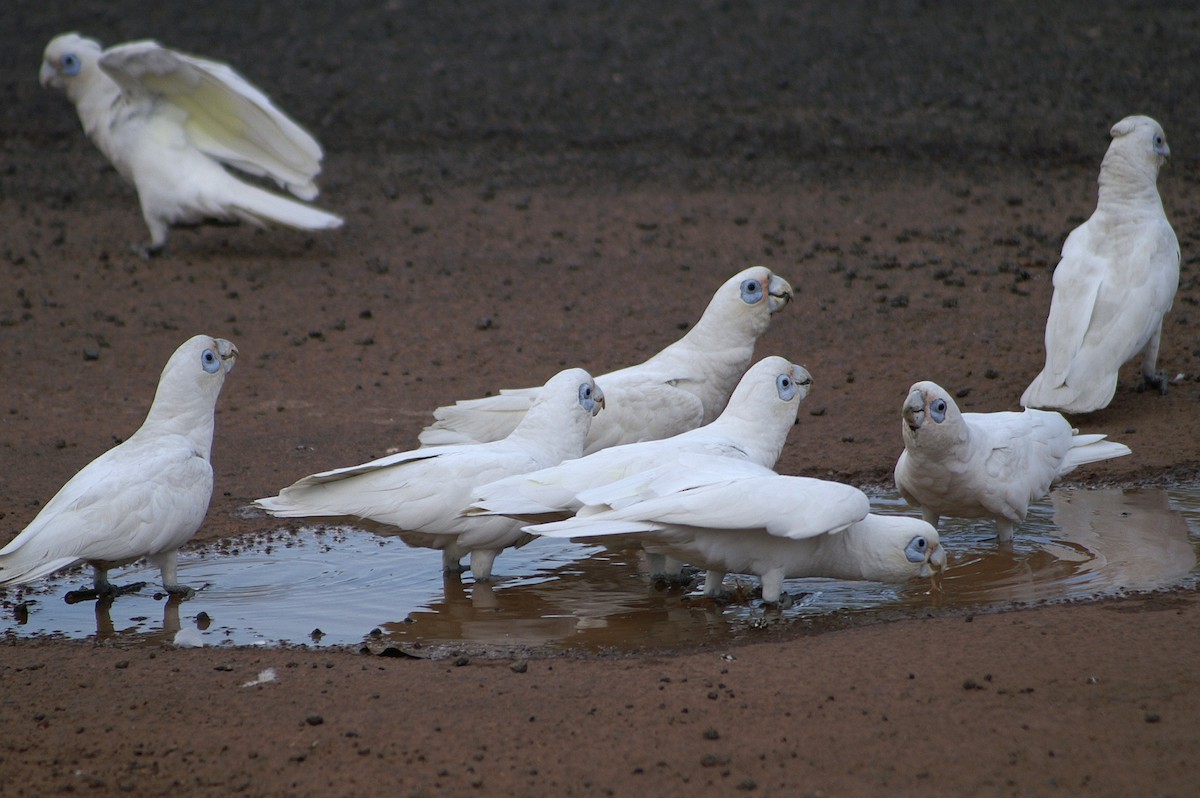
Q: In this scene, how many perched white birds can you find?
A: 8